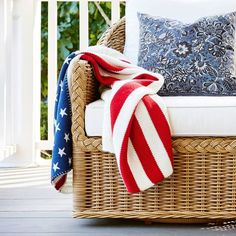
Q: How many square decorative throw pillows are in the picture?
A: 1